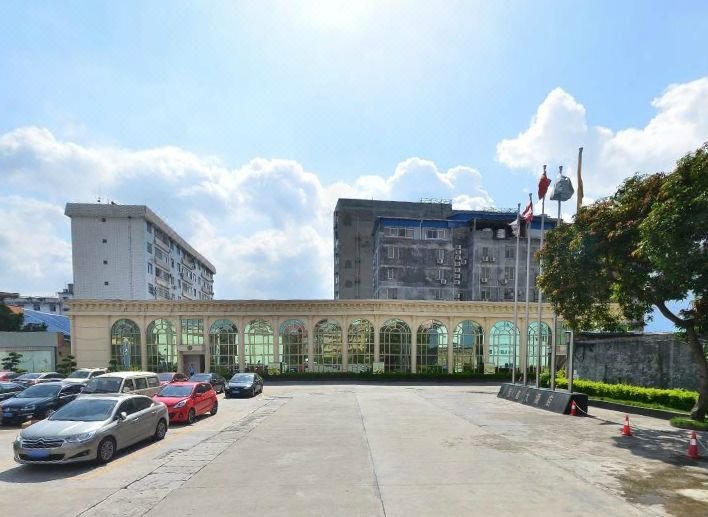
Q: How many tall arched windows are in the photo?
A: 12